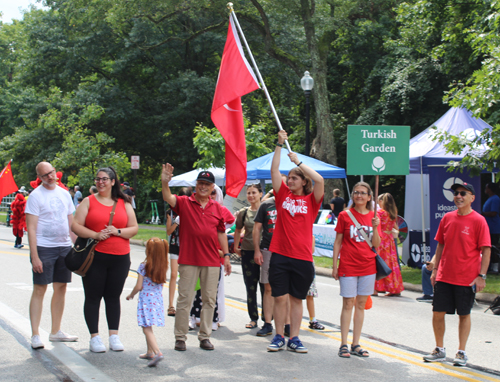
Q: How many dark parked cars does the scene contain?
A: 0